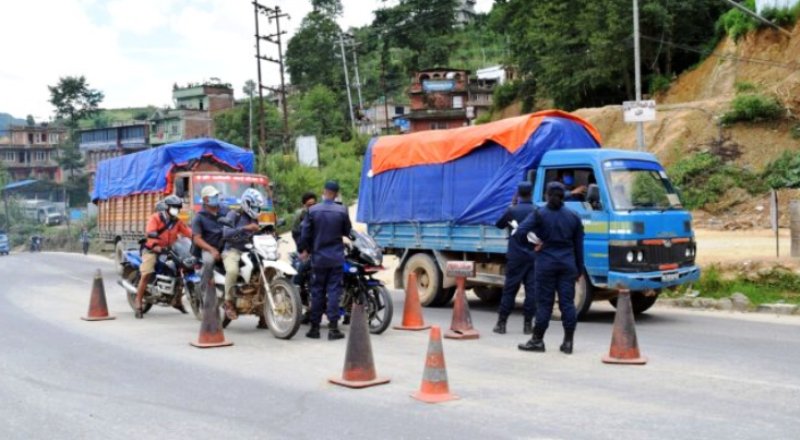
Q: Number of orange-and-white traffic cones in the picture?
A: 1